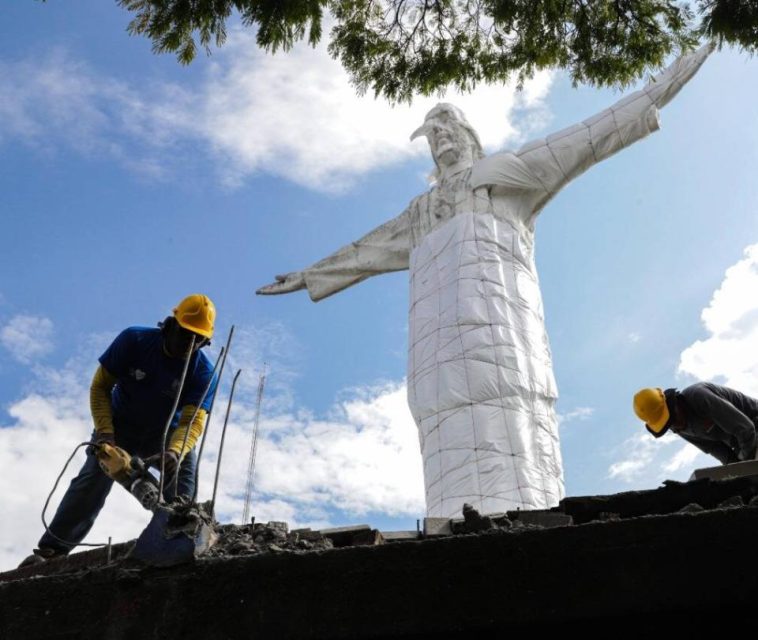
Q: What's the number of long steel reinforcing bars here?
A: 4